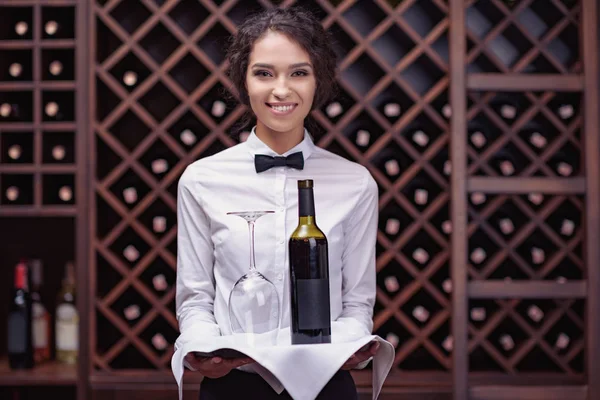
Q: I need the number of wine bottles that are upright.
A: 4